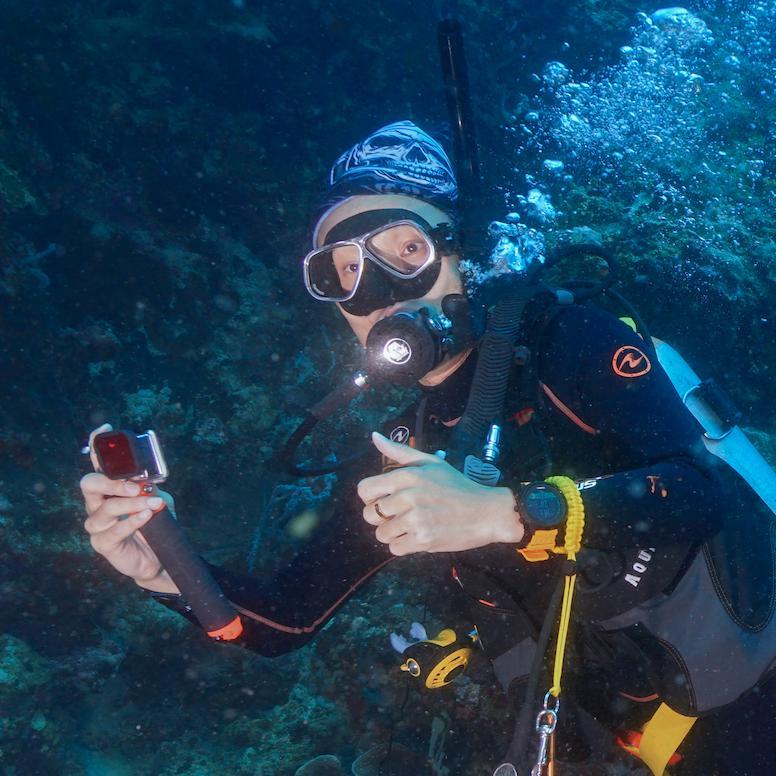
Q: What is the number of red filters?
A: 1